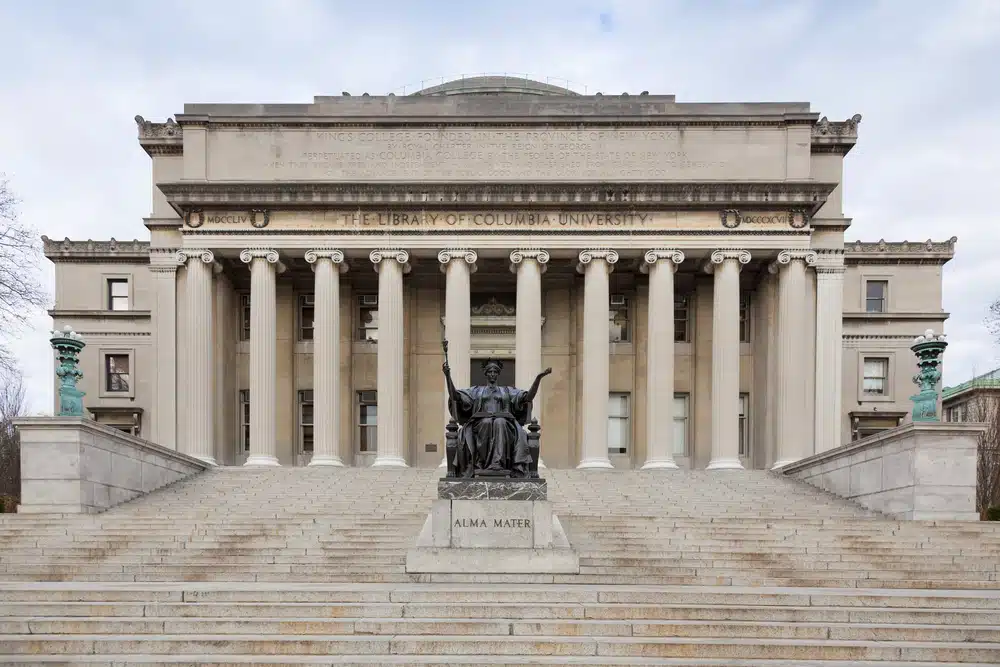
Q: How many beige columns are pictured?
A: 10